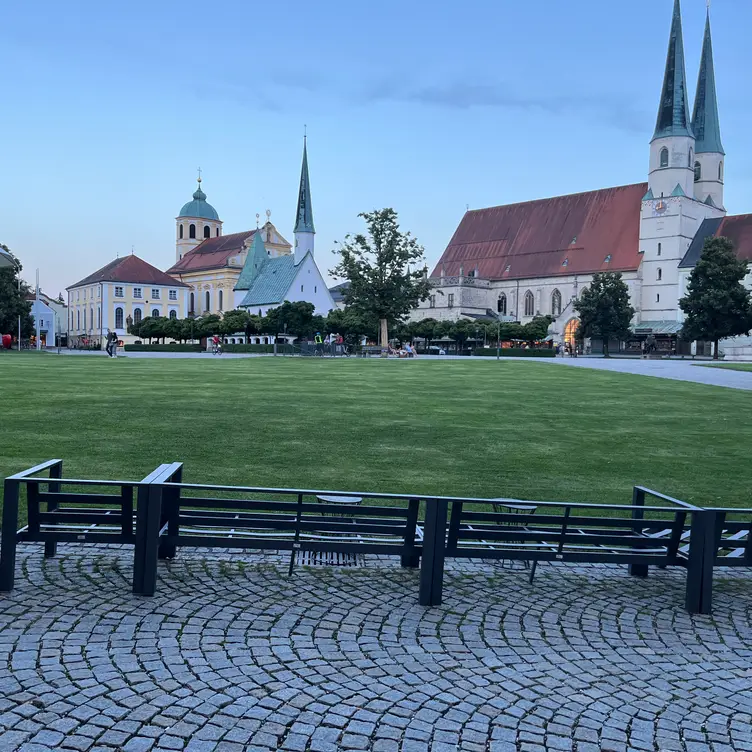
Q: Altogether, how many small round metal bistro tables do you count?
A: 2